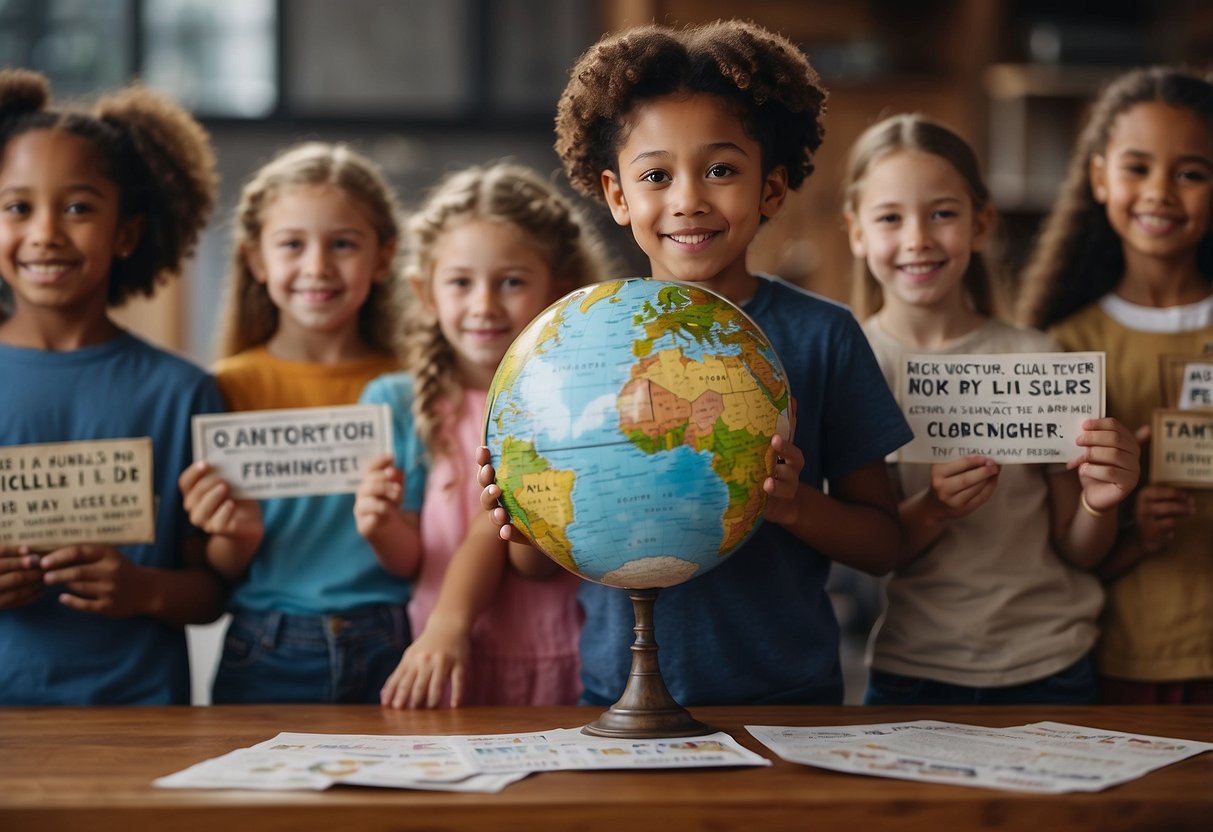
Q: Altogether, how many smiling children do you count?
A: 6